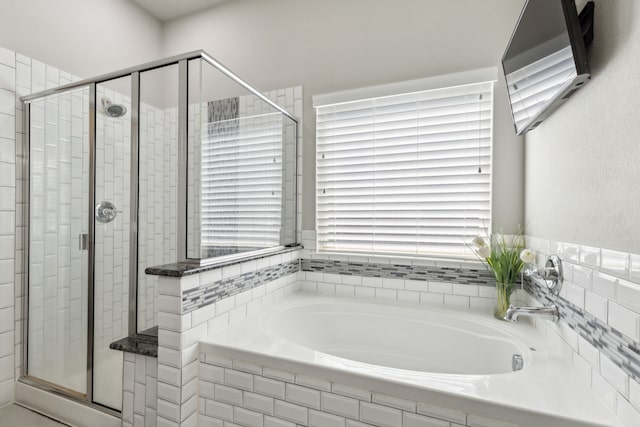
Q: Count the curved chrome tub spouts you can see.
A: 1